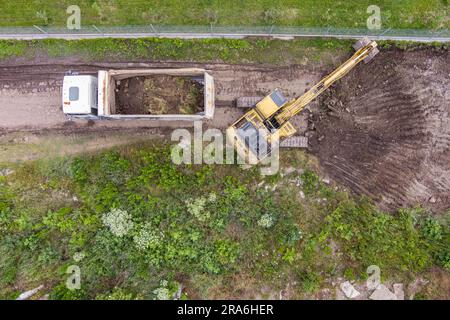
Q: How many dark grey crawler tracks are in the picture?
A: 2